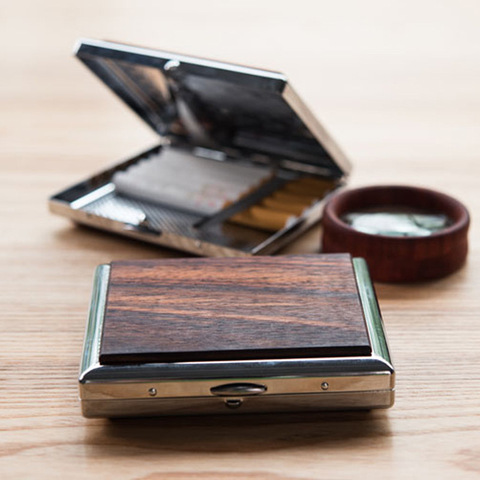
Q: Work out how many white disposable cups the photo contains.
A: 0